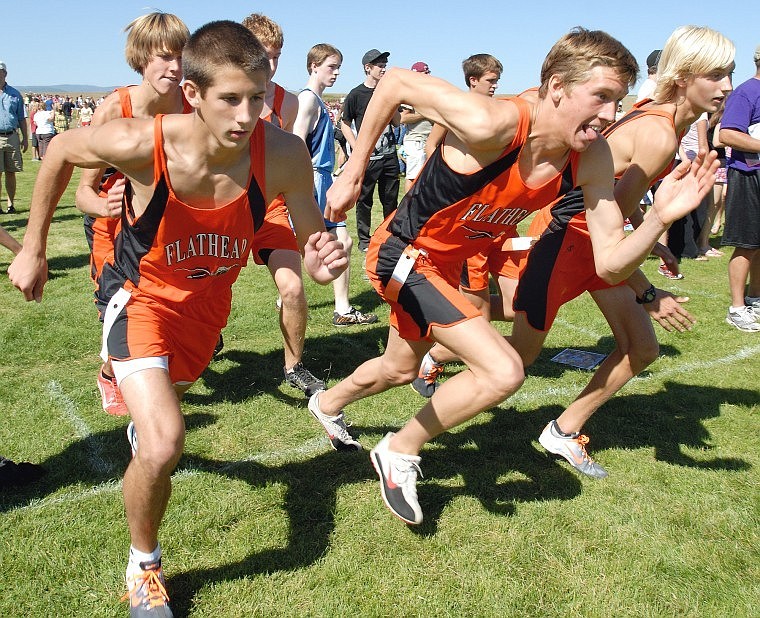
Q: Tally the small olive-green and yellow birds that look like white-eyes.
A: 0